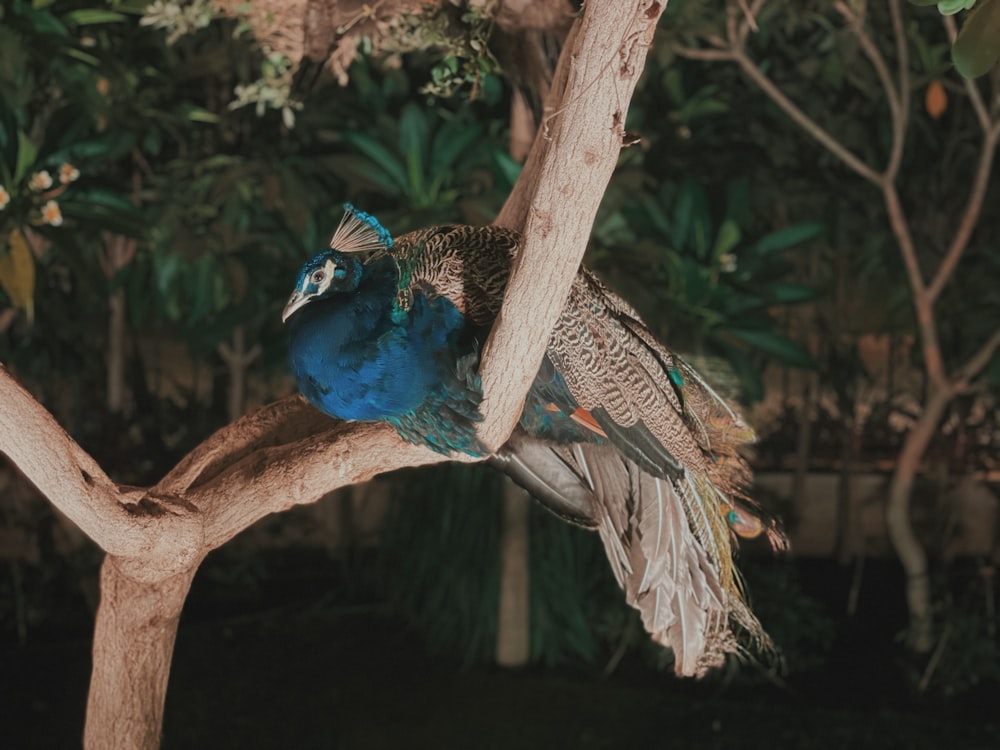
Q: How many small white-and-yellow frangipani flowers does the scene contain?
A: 4